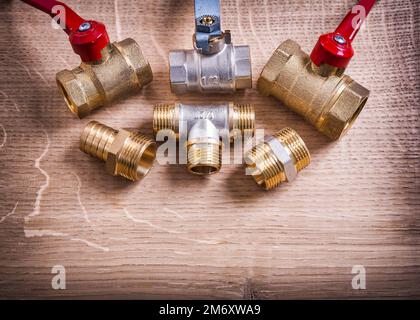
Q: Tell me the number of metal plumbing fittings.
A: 6